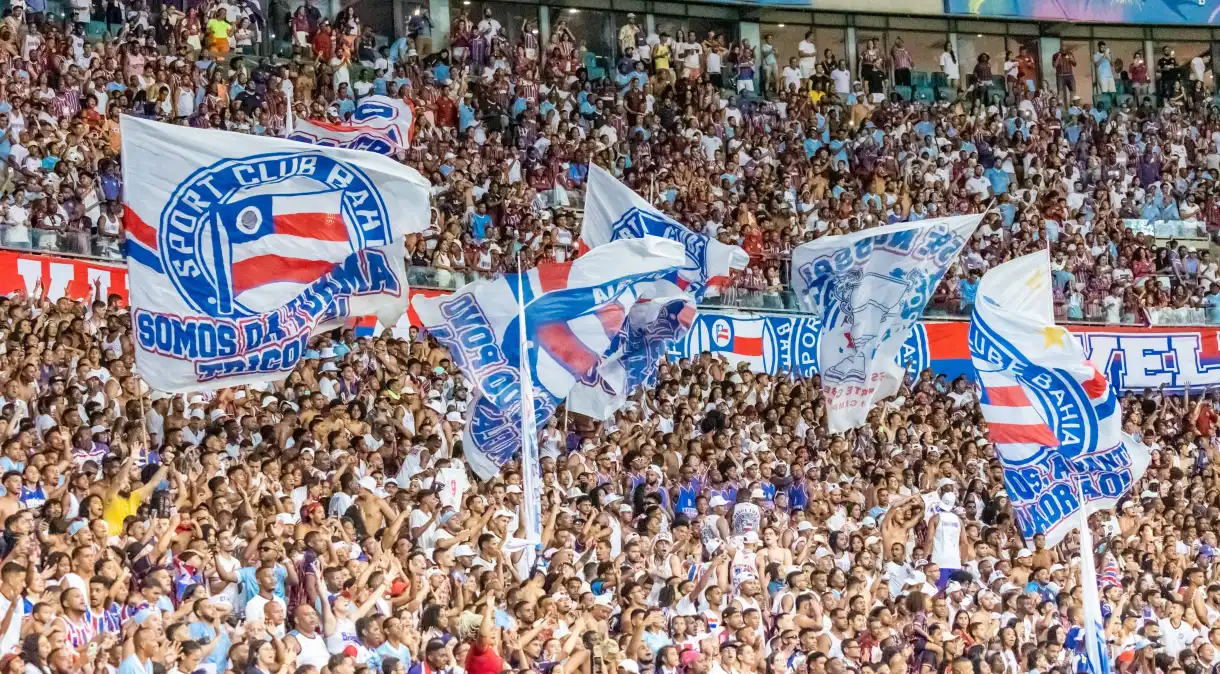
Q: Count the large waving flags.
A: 6